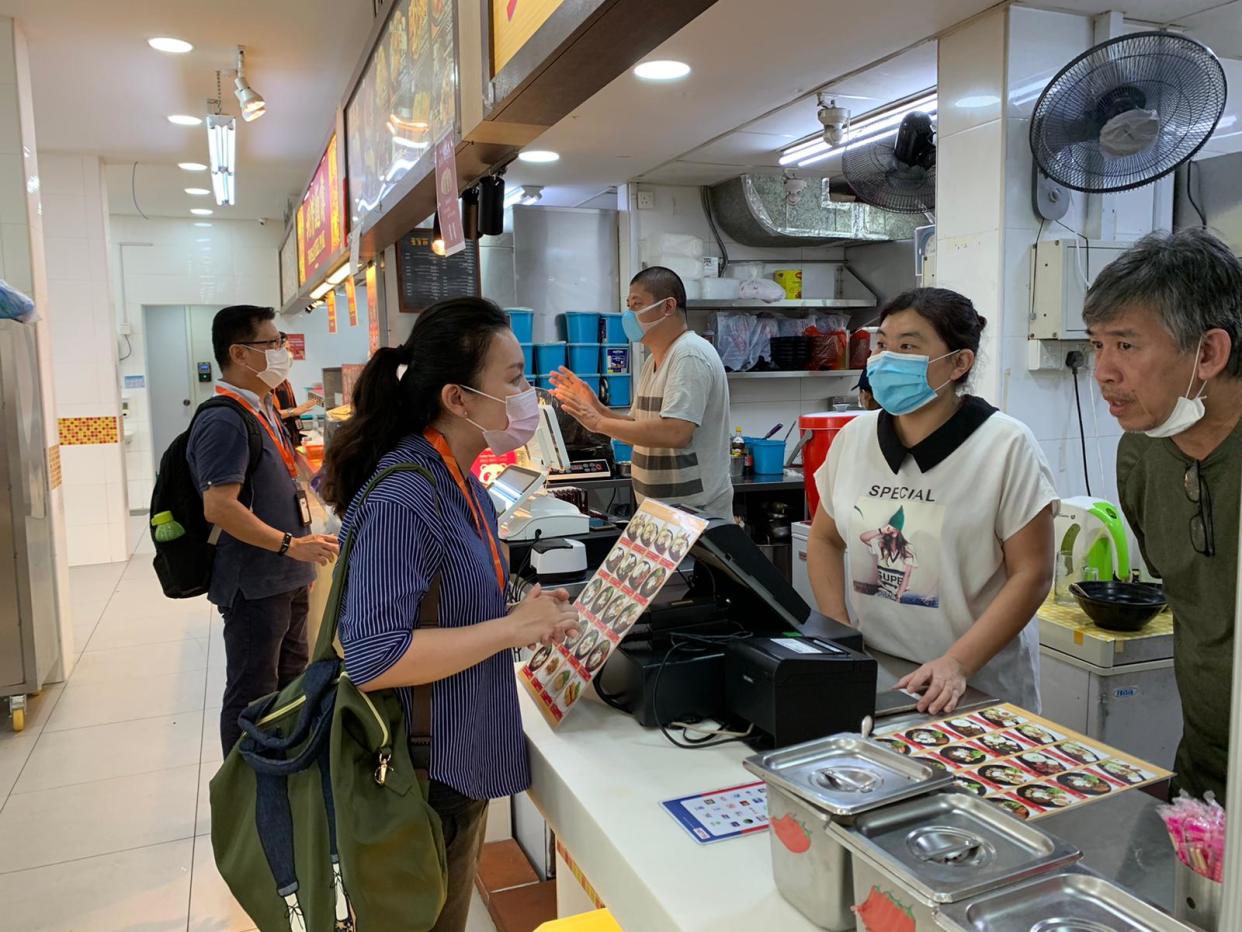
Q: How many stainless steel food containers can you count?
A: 3